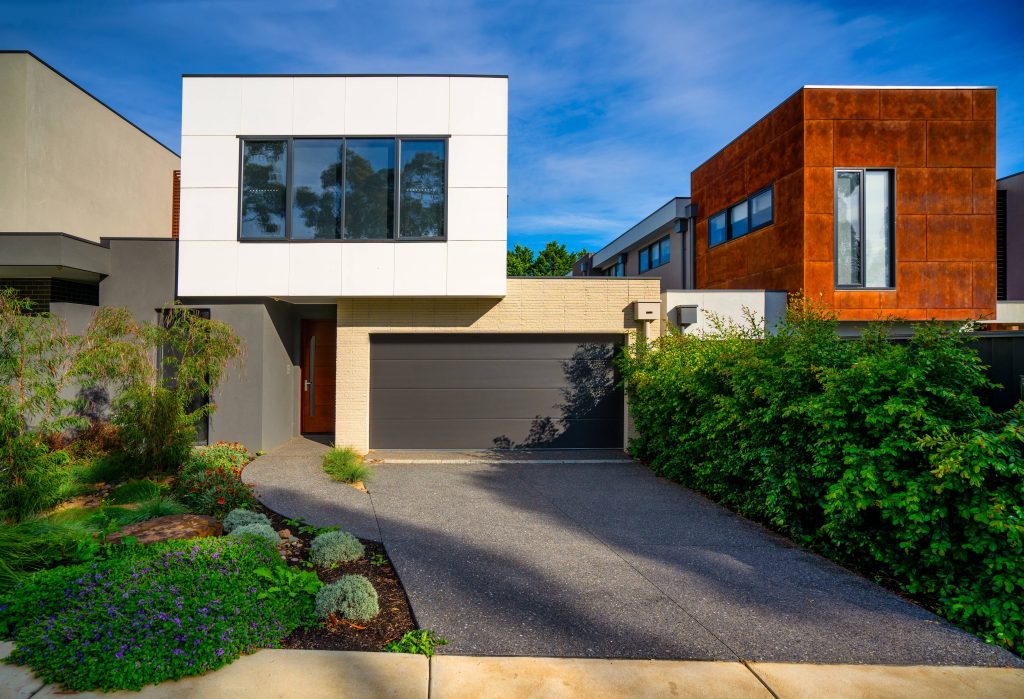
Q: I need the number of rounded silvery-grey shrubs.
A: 4